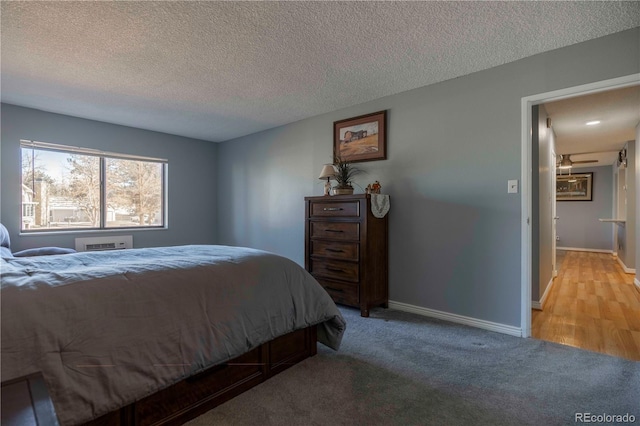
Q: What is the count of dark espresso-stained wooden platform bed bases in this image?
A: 1